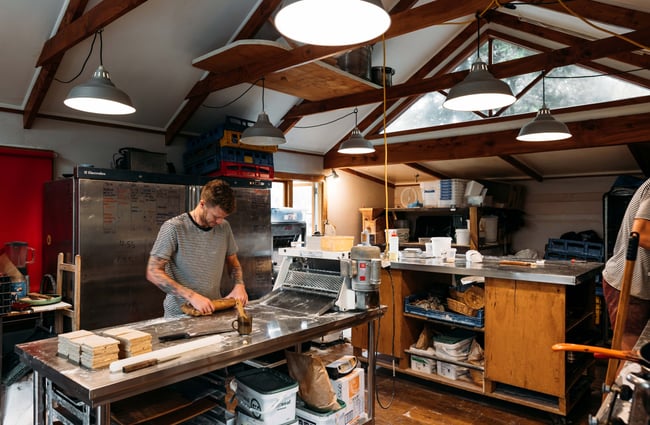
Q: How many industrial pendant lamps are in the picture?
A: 6